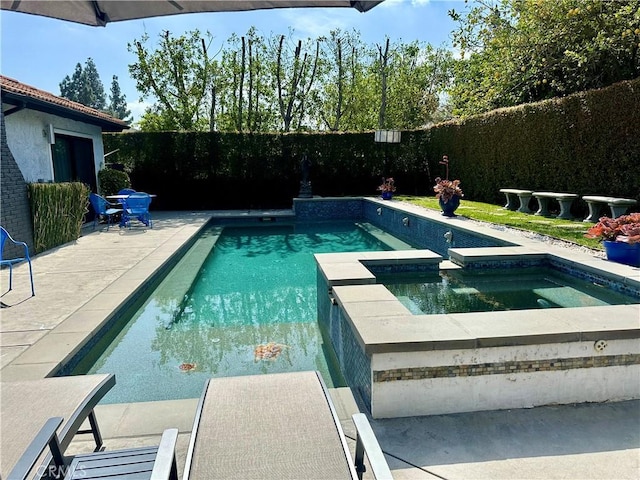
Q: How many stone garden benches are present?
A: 3